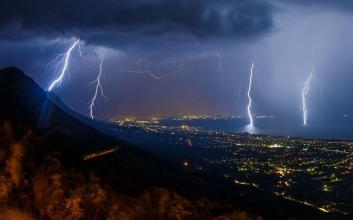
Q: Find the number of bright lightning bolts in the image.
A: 4